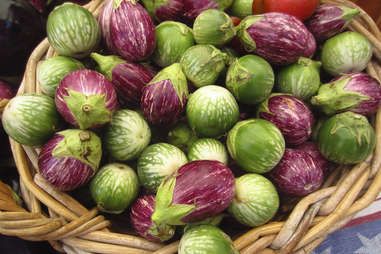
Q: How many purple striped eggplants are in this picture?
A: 15